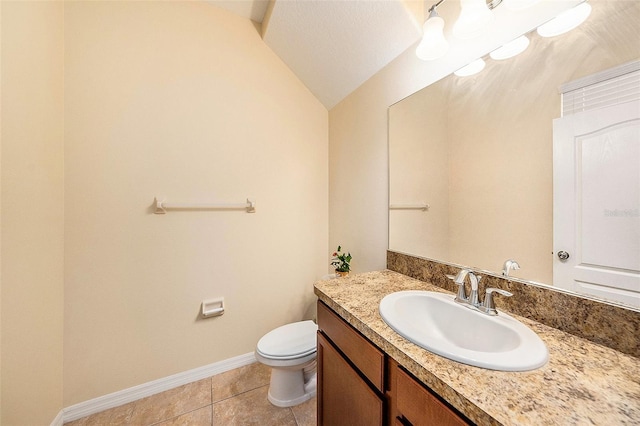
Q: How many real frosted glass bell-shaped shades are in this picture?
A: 3